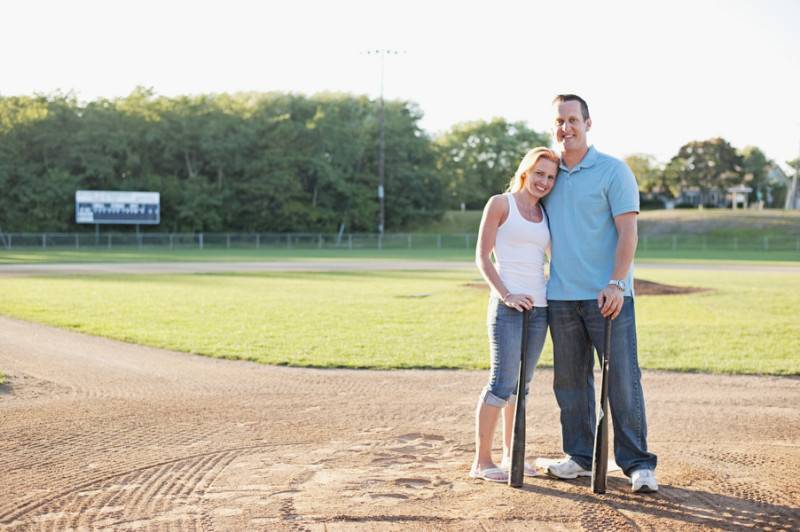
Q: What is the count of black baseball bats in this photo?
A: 2